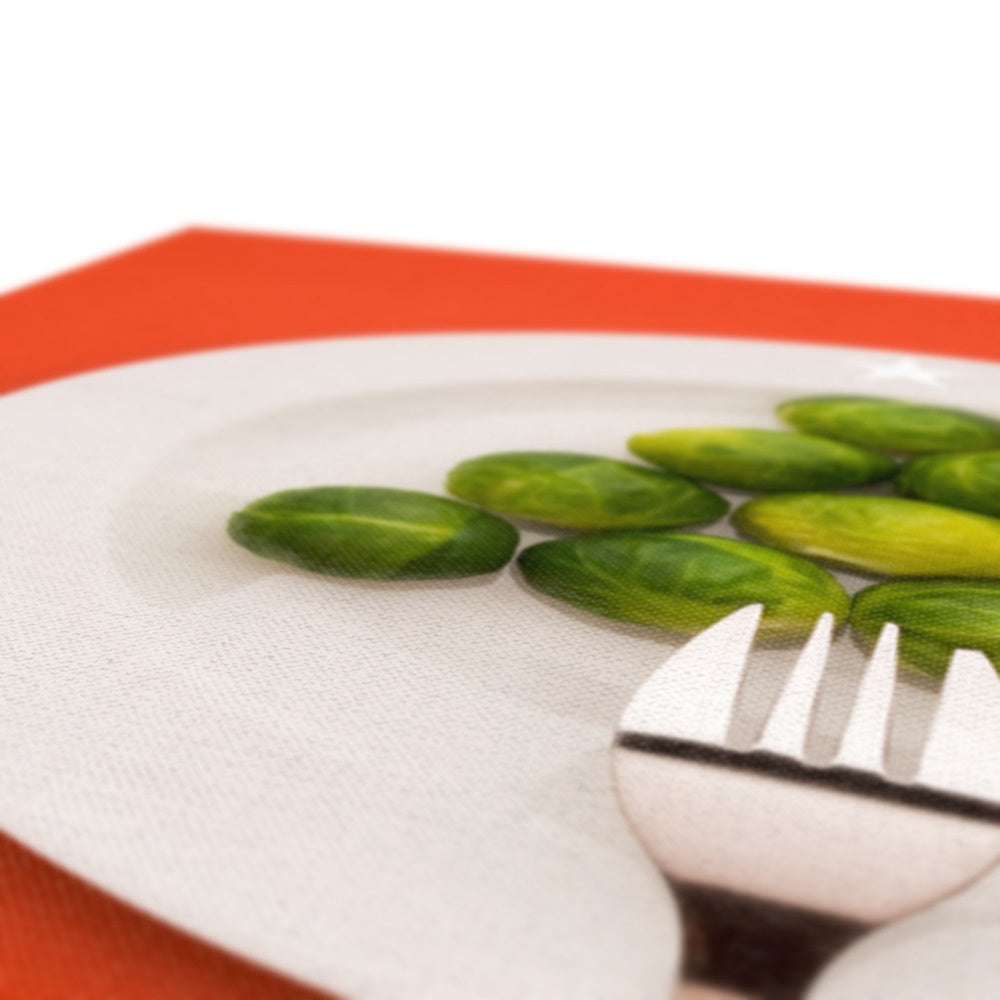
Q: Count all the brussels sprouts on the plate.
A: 8